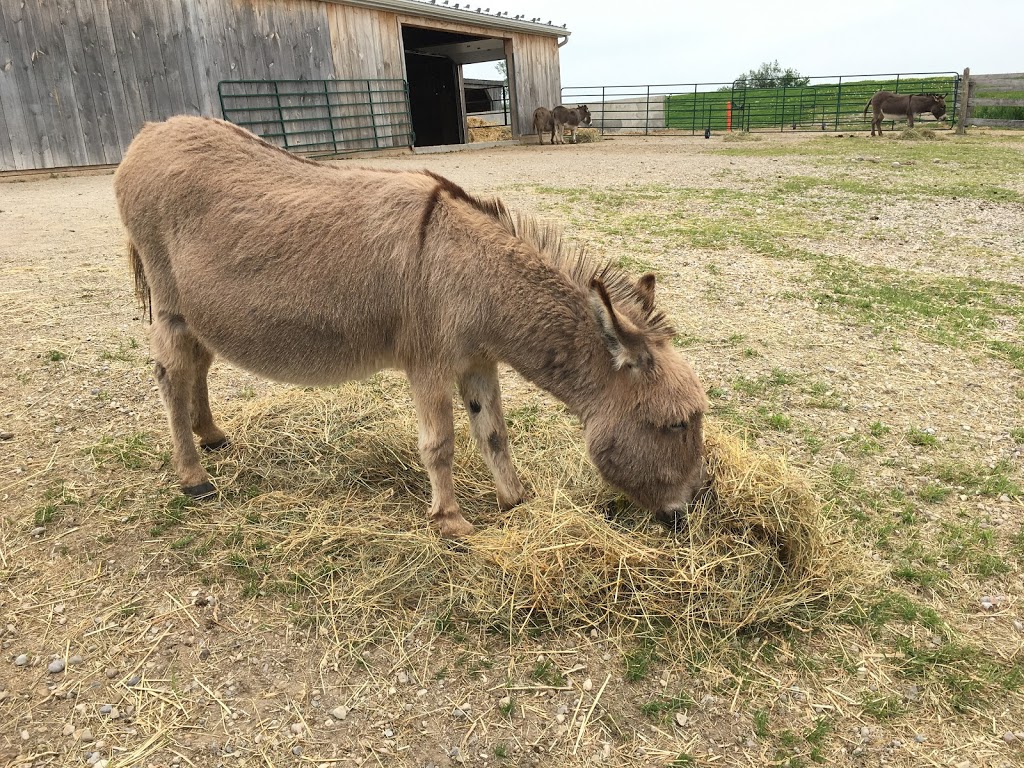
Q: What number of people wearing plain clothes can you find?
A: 0